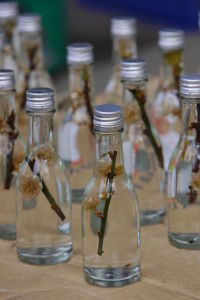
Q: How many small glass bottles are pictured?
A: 10